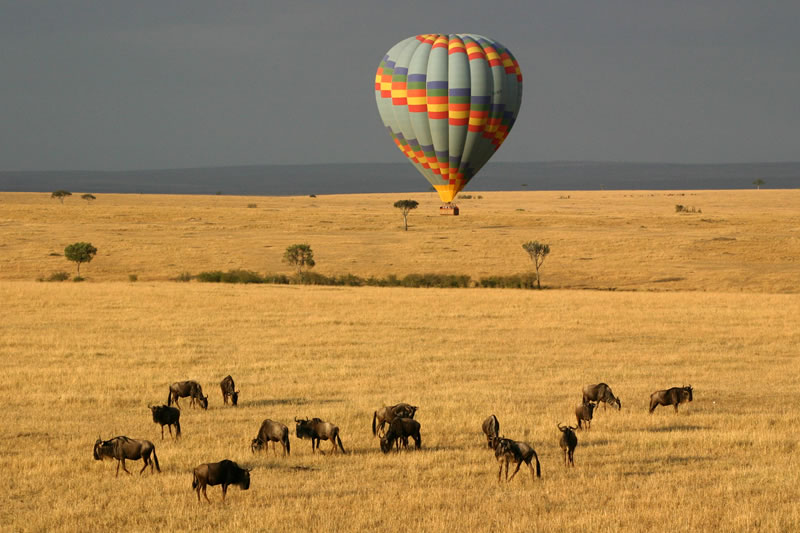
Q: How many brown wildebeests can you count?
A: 15